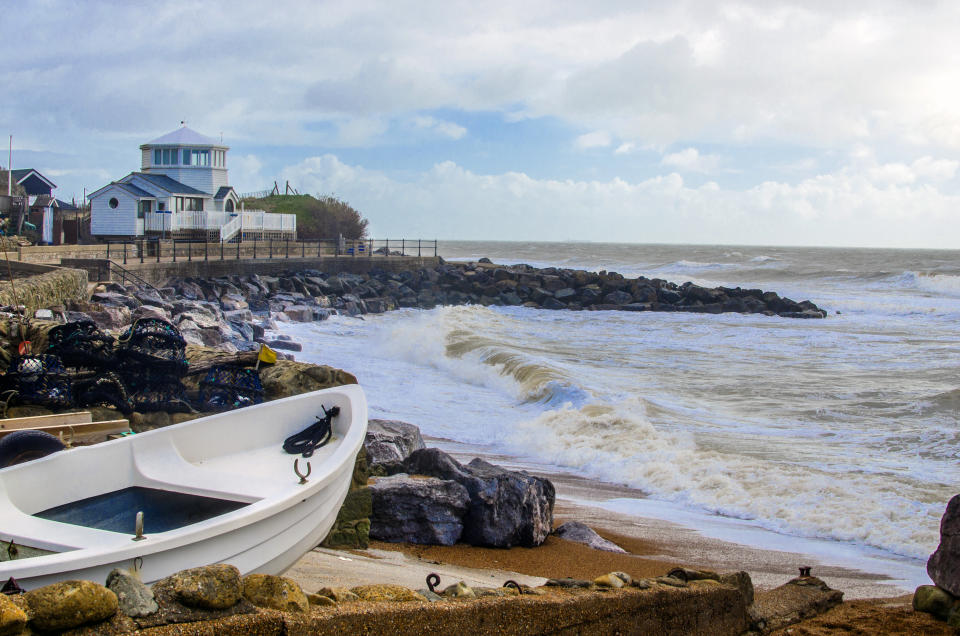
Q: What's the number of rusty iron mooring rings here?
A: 2